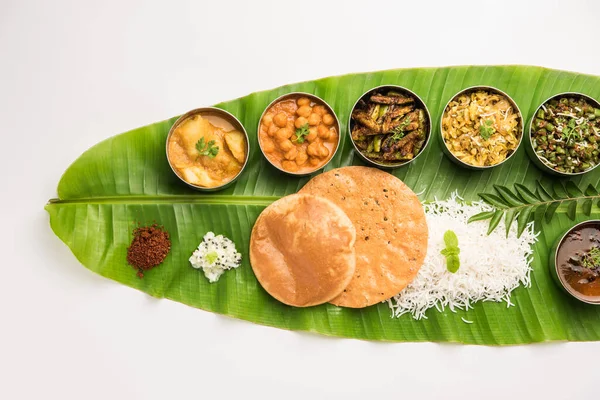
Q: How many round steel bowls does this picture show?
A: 6